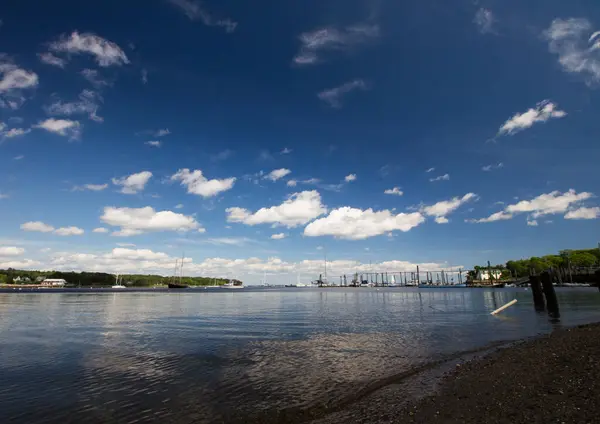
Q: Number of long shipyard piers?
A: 1